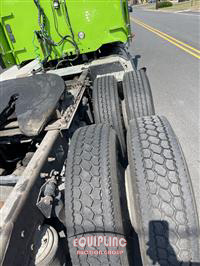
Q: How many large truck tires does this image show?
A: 4